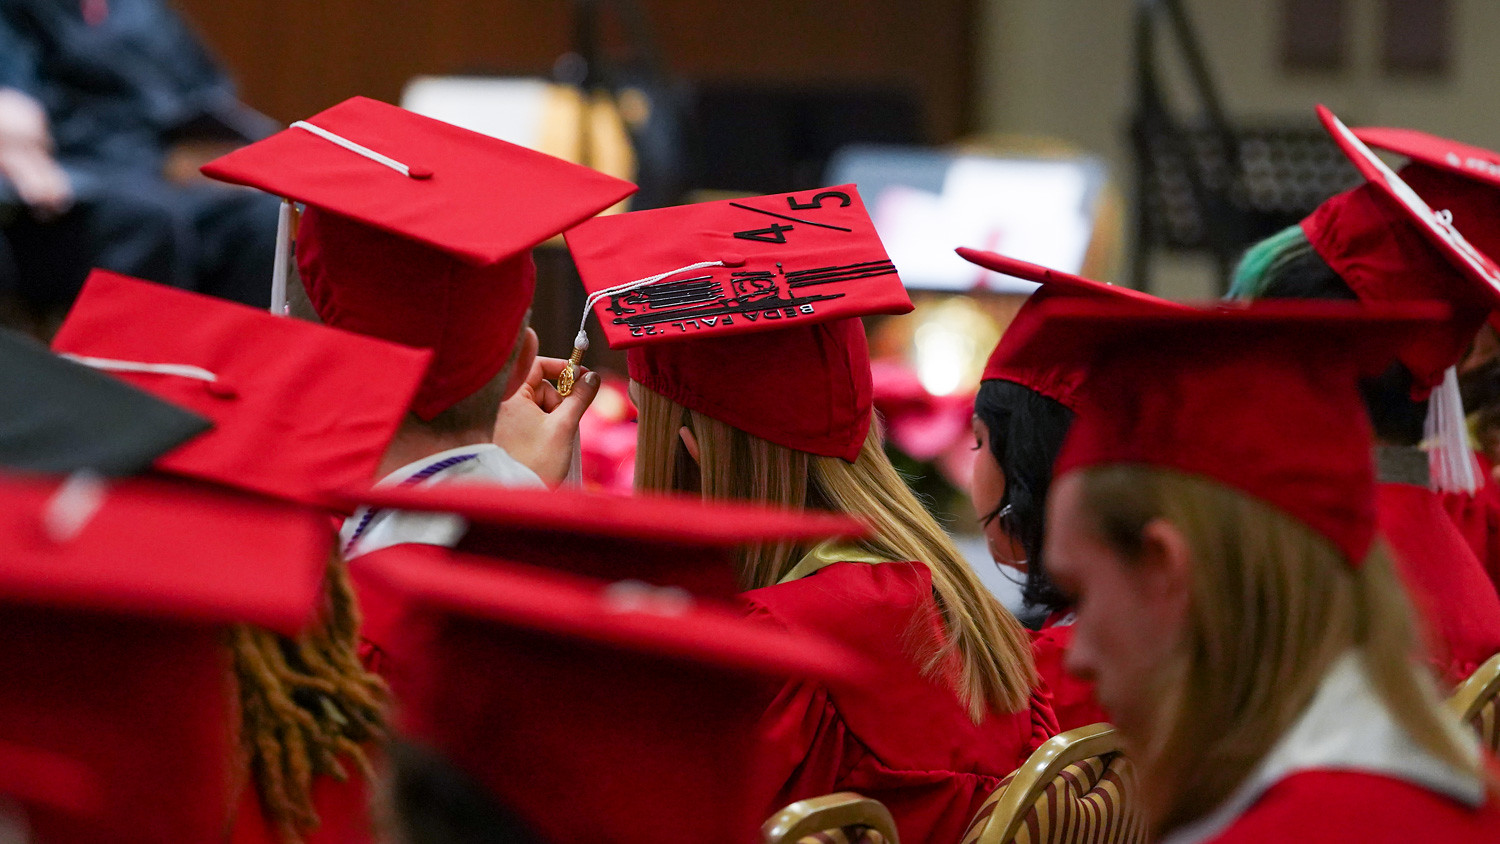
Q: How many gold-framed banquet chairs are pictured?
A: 3